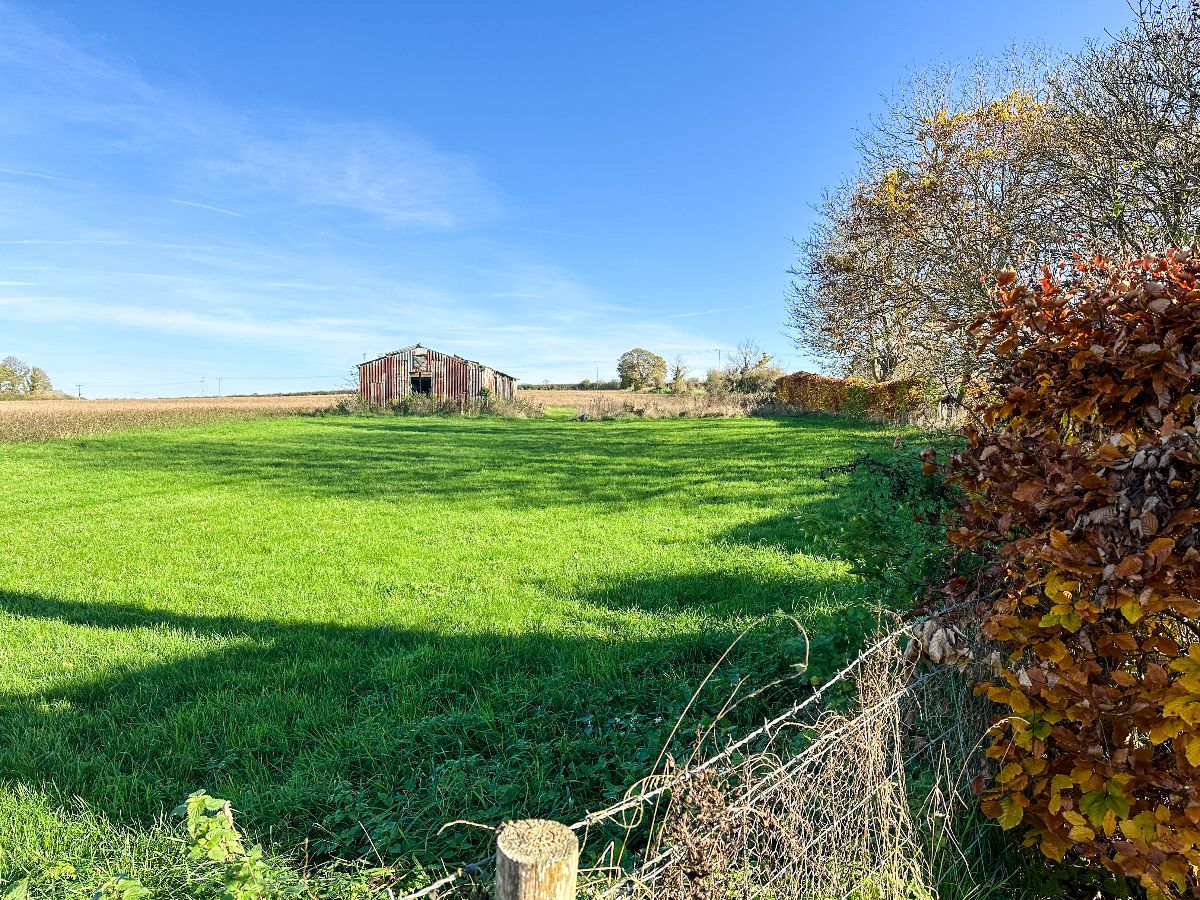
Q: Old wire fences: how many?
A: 1